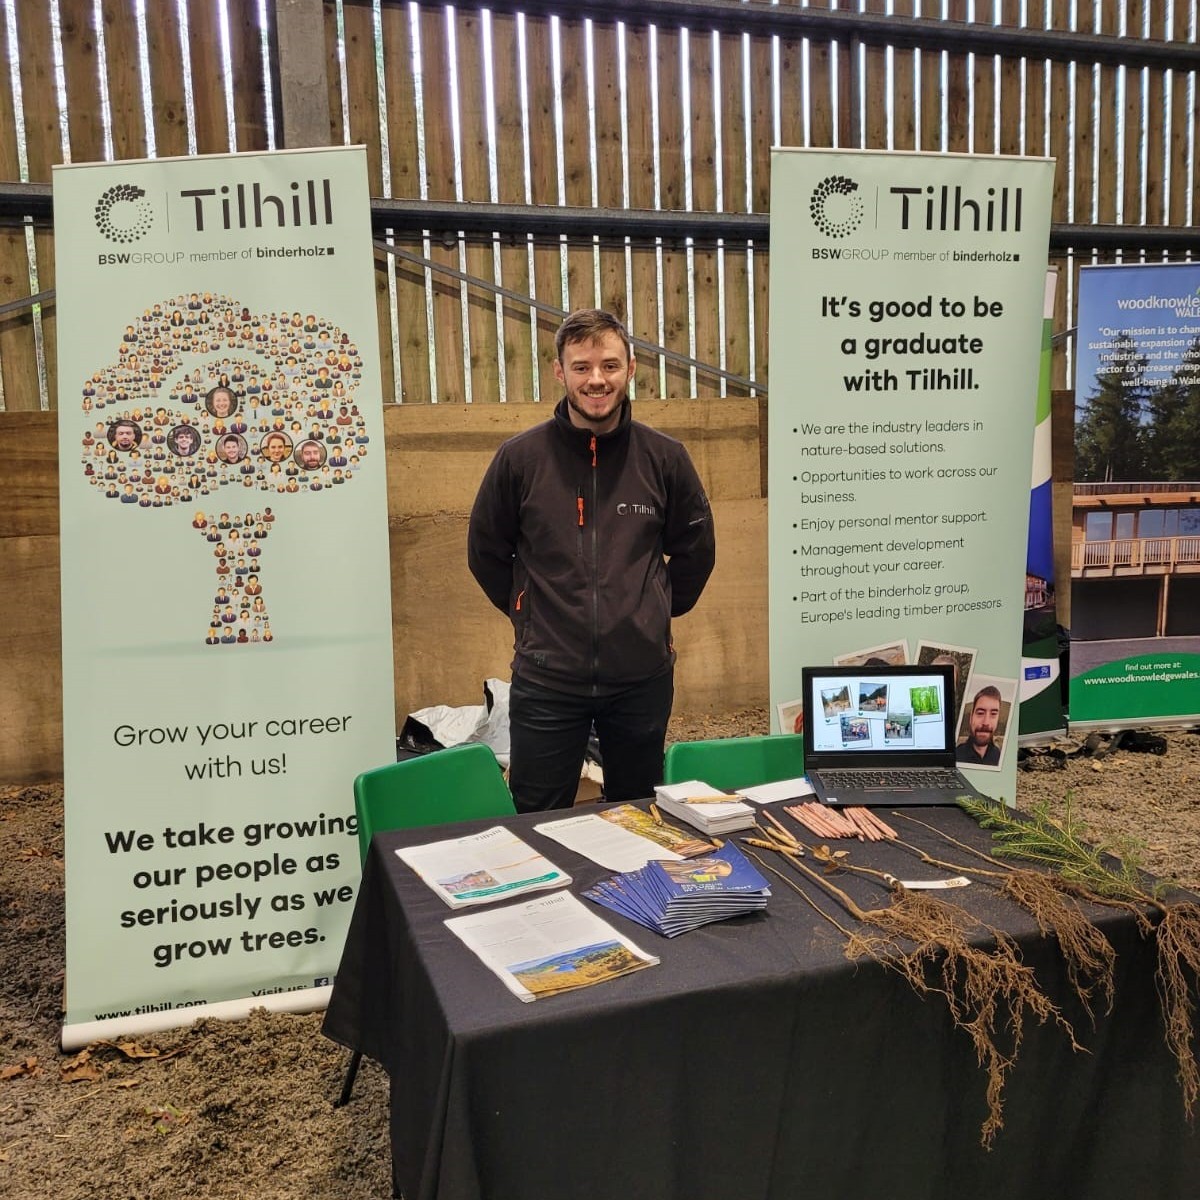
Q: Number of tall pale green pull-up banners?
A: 2